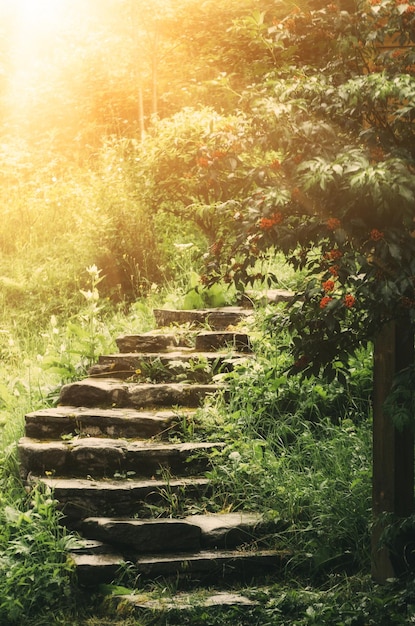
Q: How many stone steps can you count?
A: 11